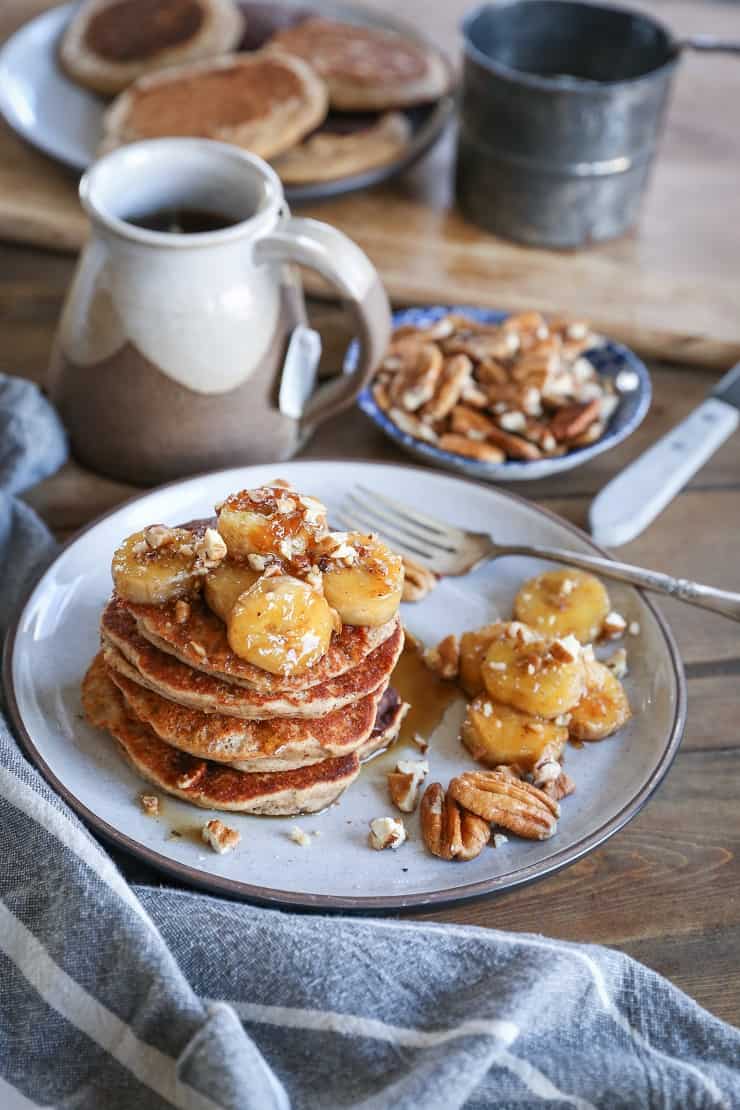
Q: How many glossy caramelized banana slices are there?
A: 10